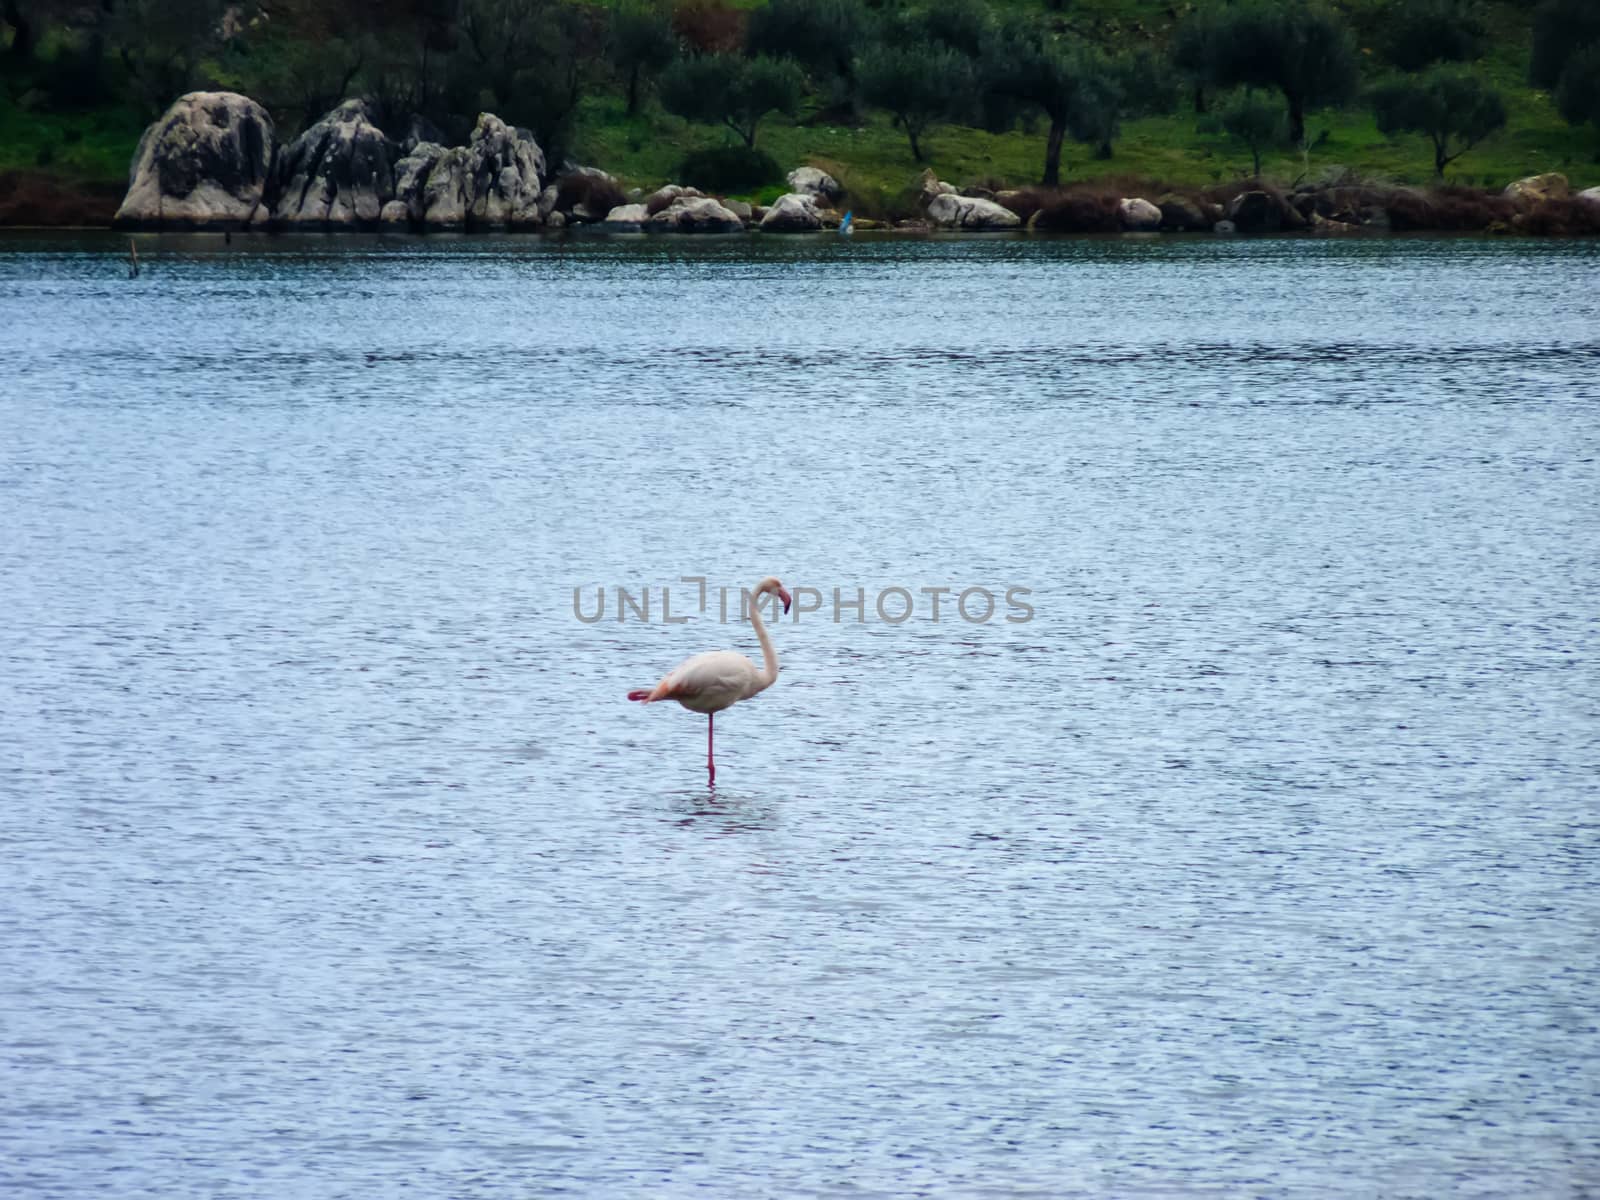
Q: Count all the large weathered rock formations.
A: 3